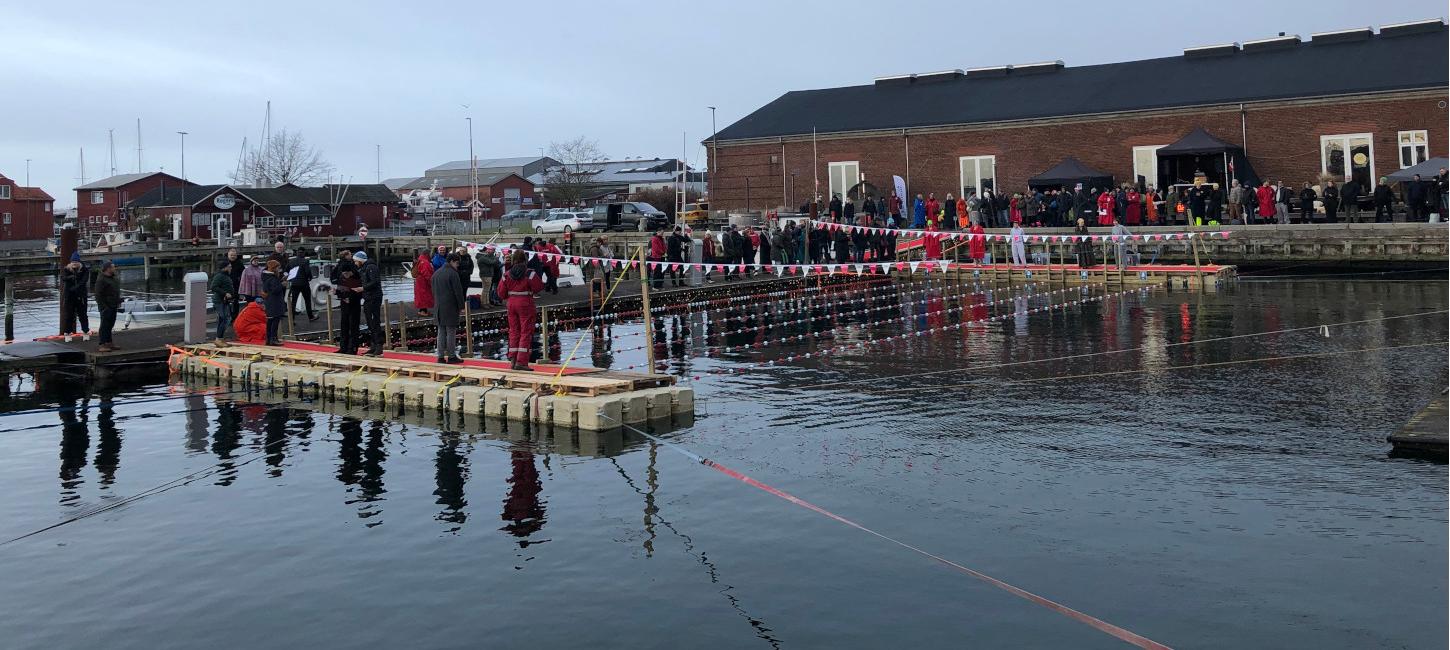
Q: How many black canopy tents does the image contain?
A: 2